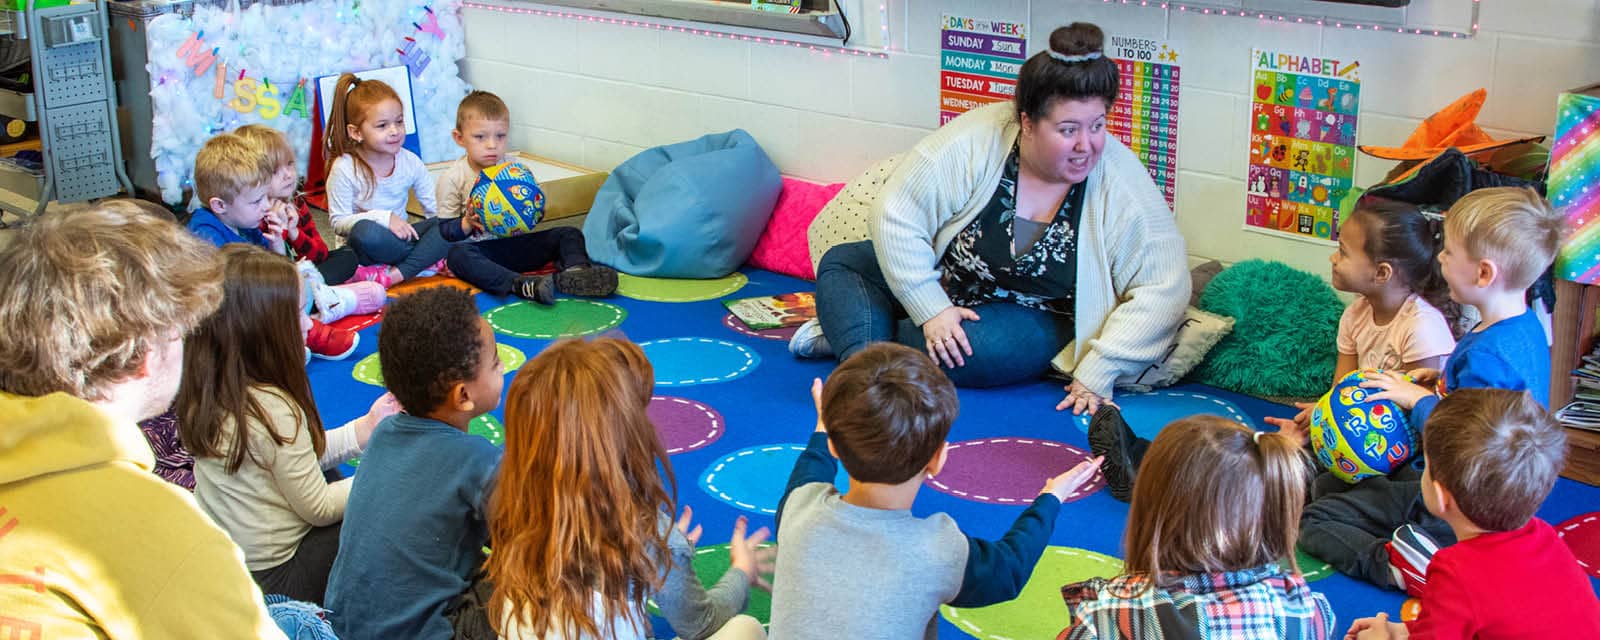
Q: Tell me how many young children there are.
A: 12